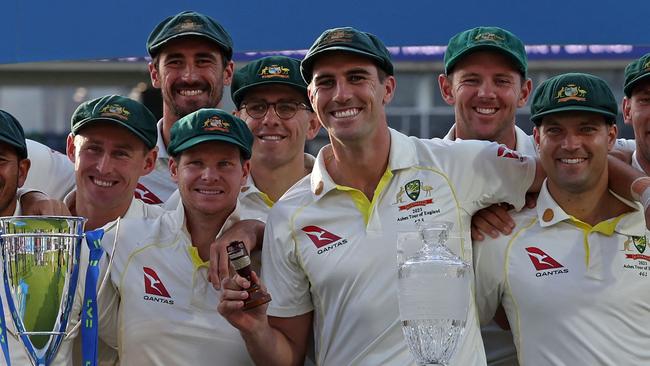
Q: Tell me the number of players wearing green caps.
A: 9